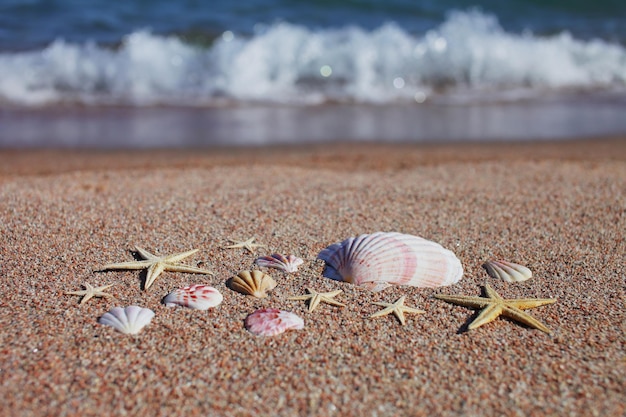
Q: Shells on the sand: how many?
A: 7